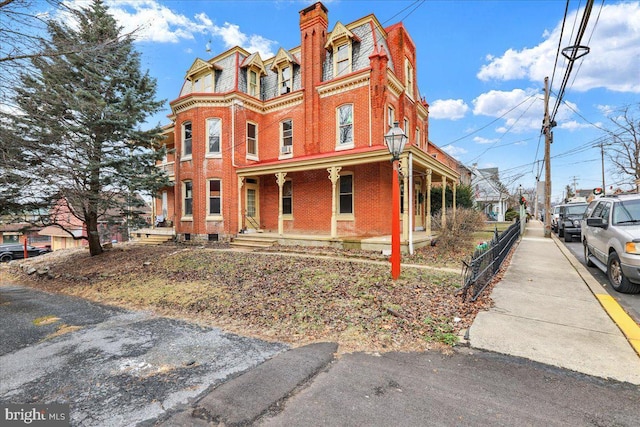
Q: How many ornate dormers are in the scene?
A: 4